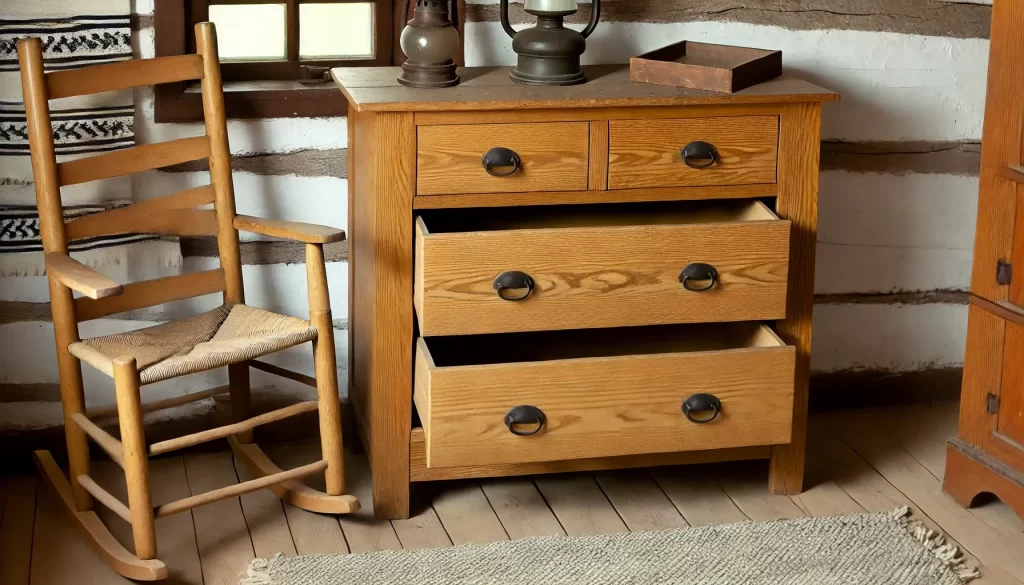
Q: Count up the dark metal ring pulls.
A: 6